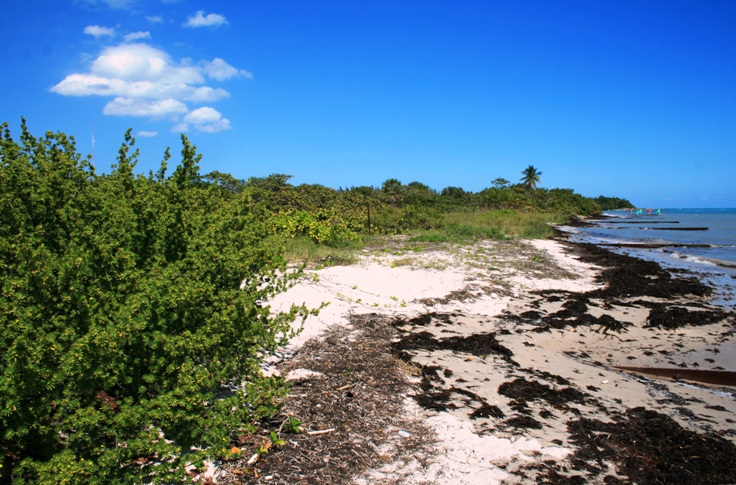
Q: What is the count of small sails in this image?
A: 5